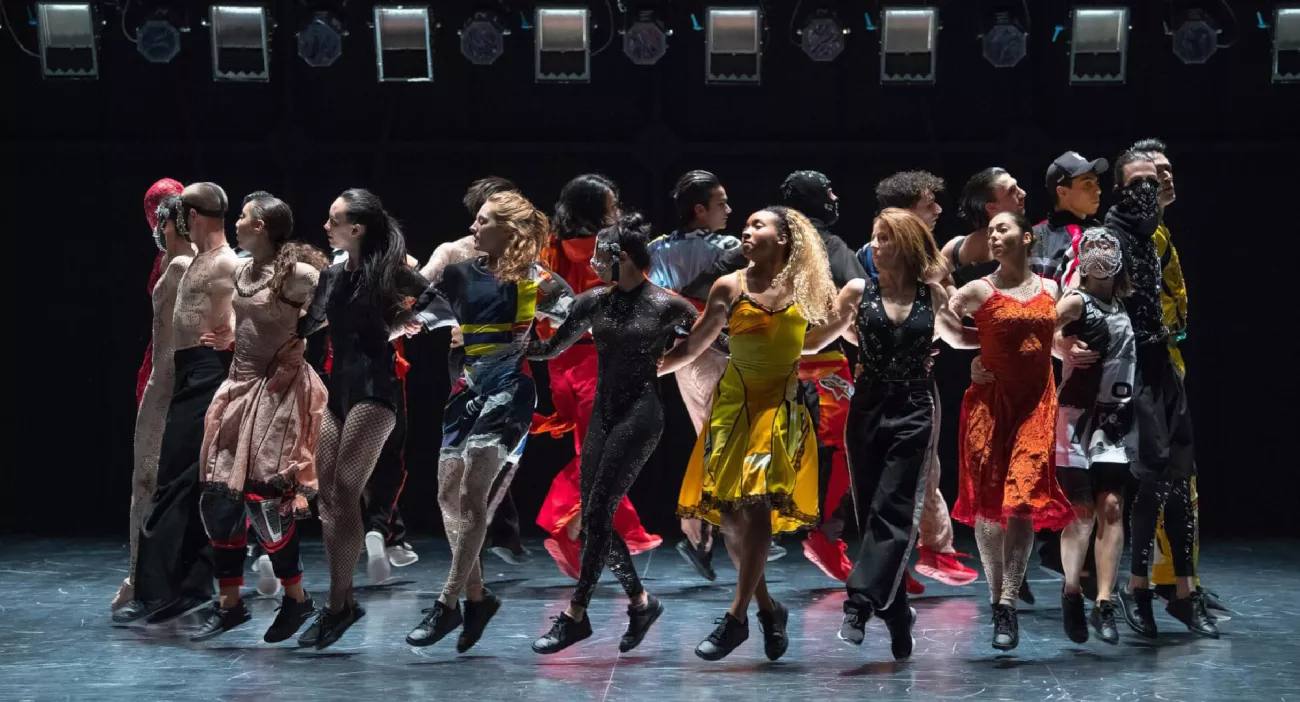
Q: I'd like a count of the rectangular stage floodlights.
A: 8